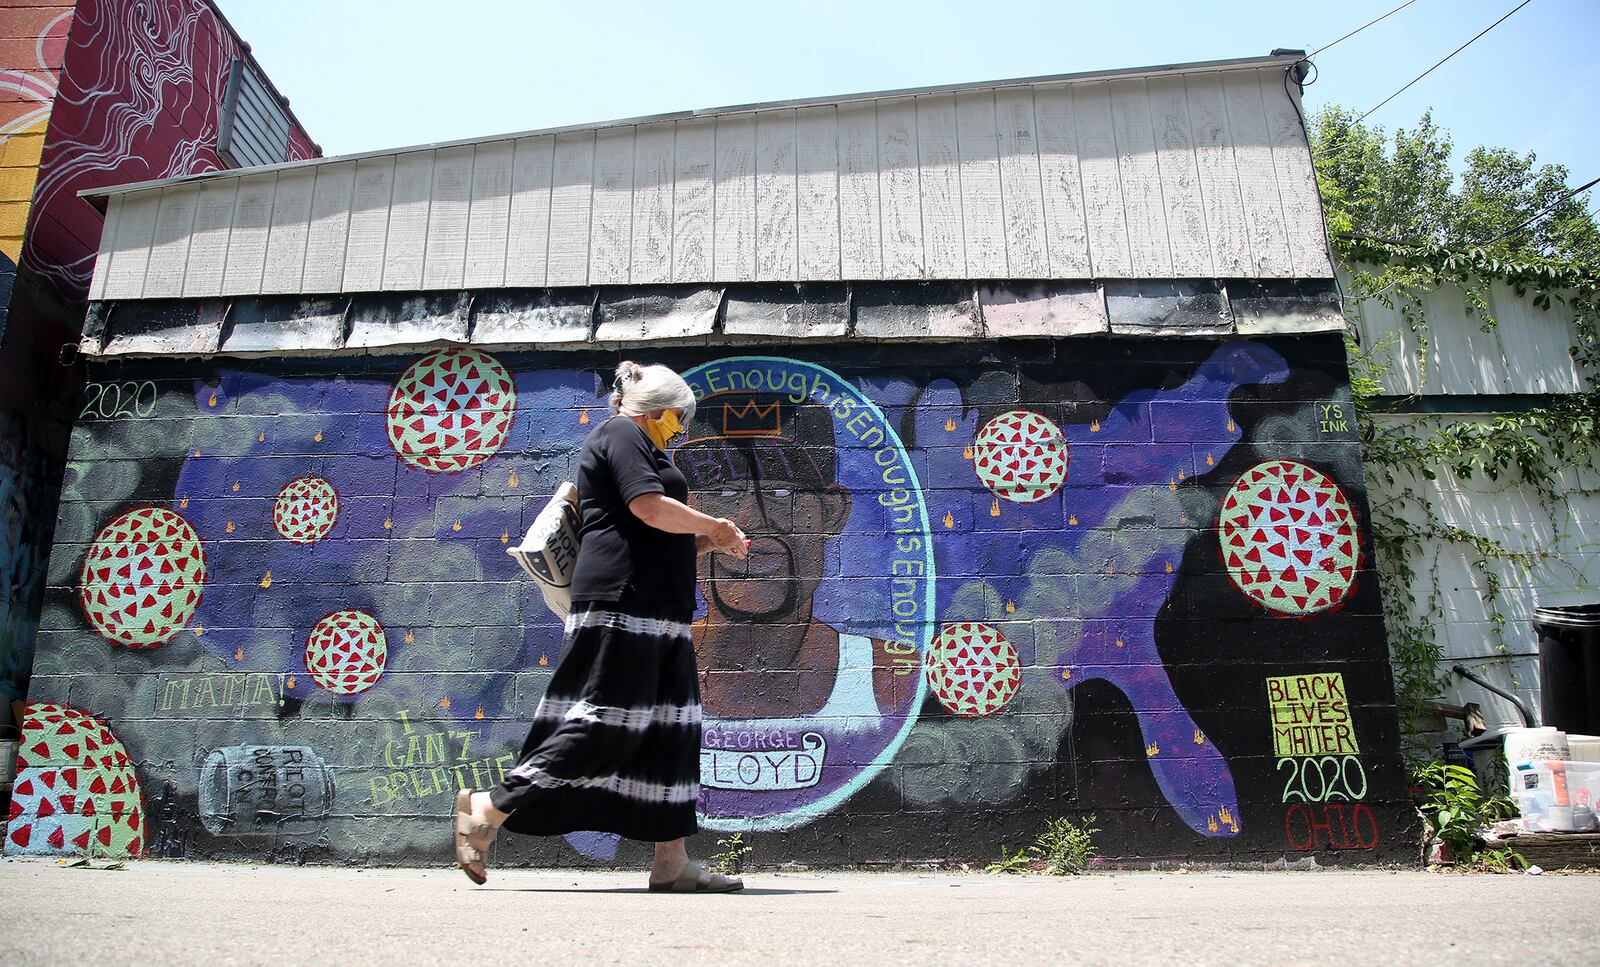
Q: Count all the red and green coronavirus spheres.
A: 8